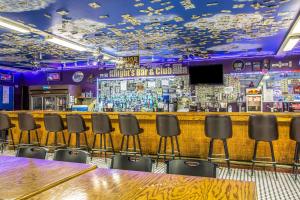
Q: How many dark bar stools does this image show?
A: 10